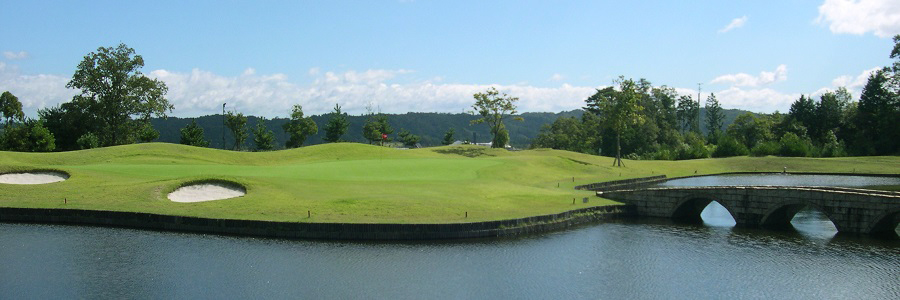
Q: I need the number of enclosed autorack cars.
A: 0